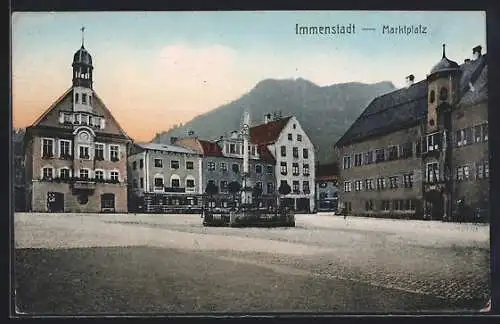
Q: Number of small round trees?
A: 4